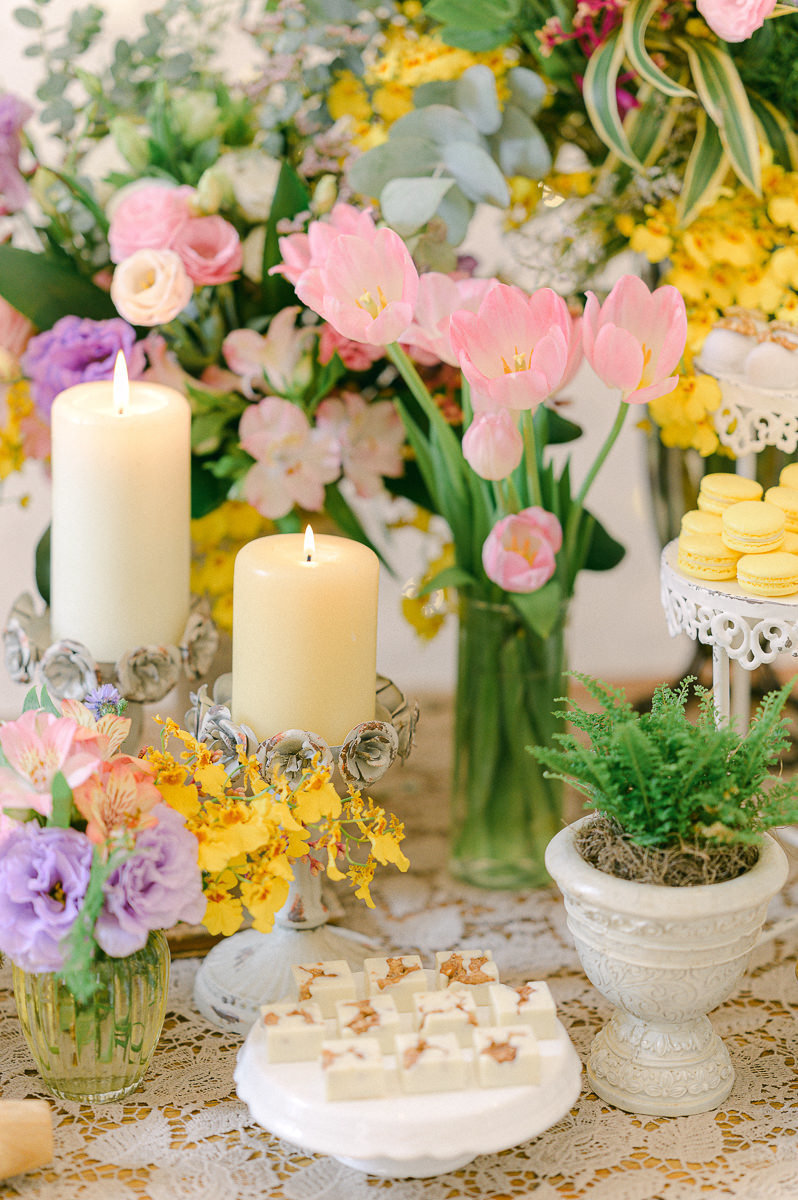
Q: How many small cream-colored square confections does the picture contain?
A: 10